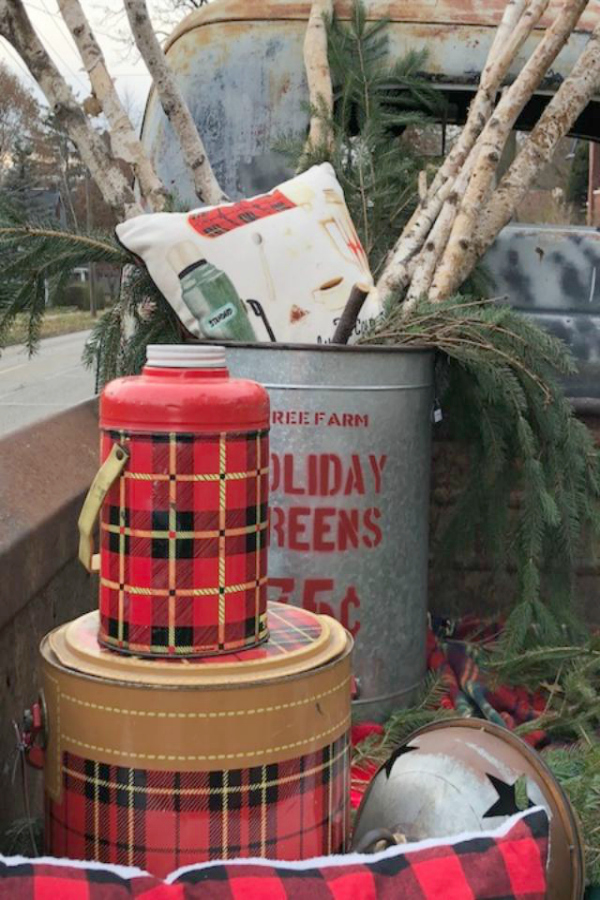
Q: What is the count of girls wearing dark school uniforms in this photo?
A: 0